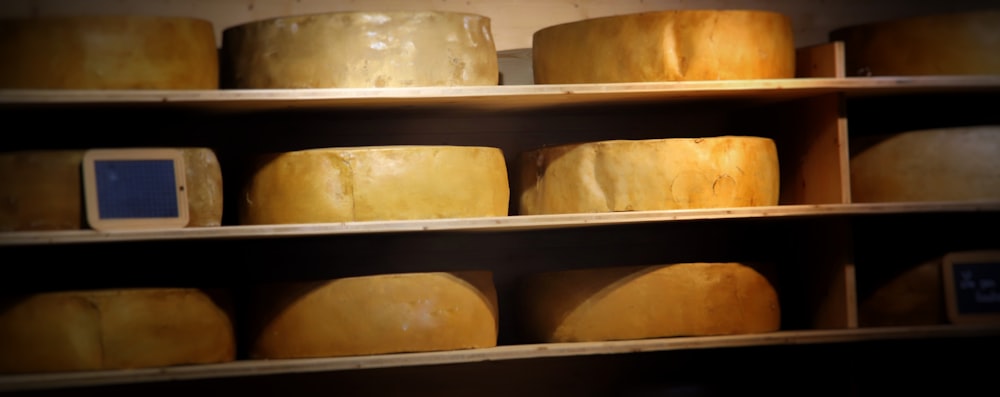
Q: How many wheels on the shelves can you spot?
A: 12